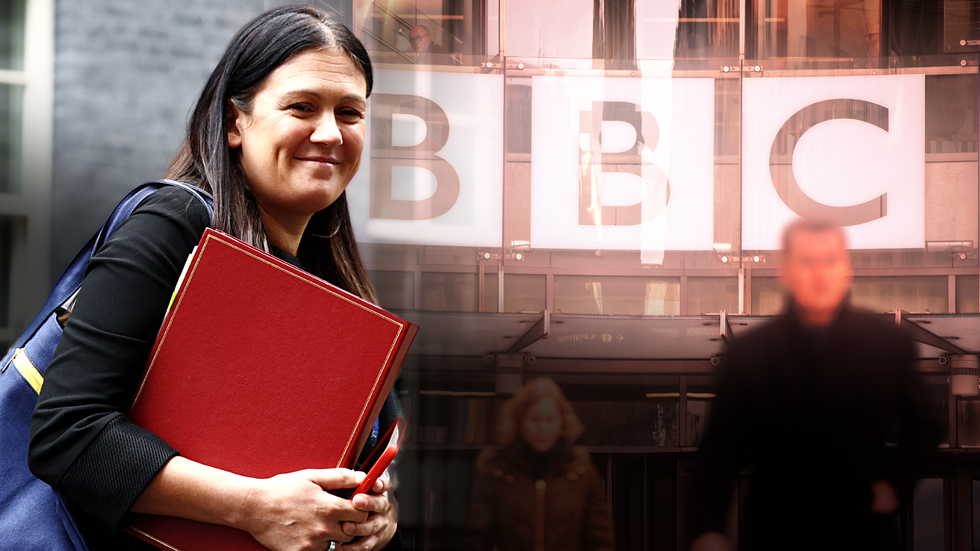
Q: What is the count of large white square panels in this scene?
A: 3